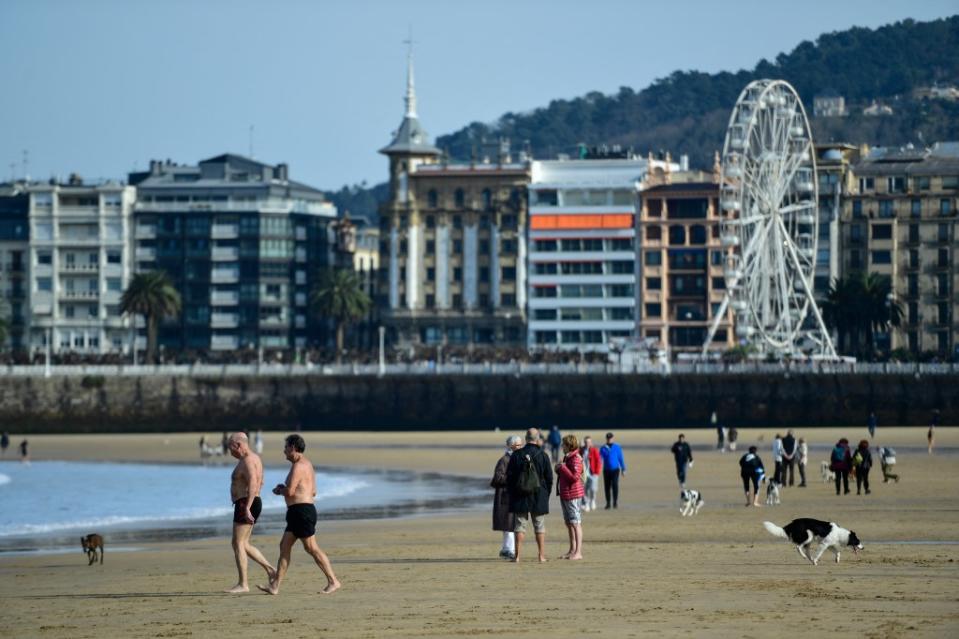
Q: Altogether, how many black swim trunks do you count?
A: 2